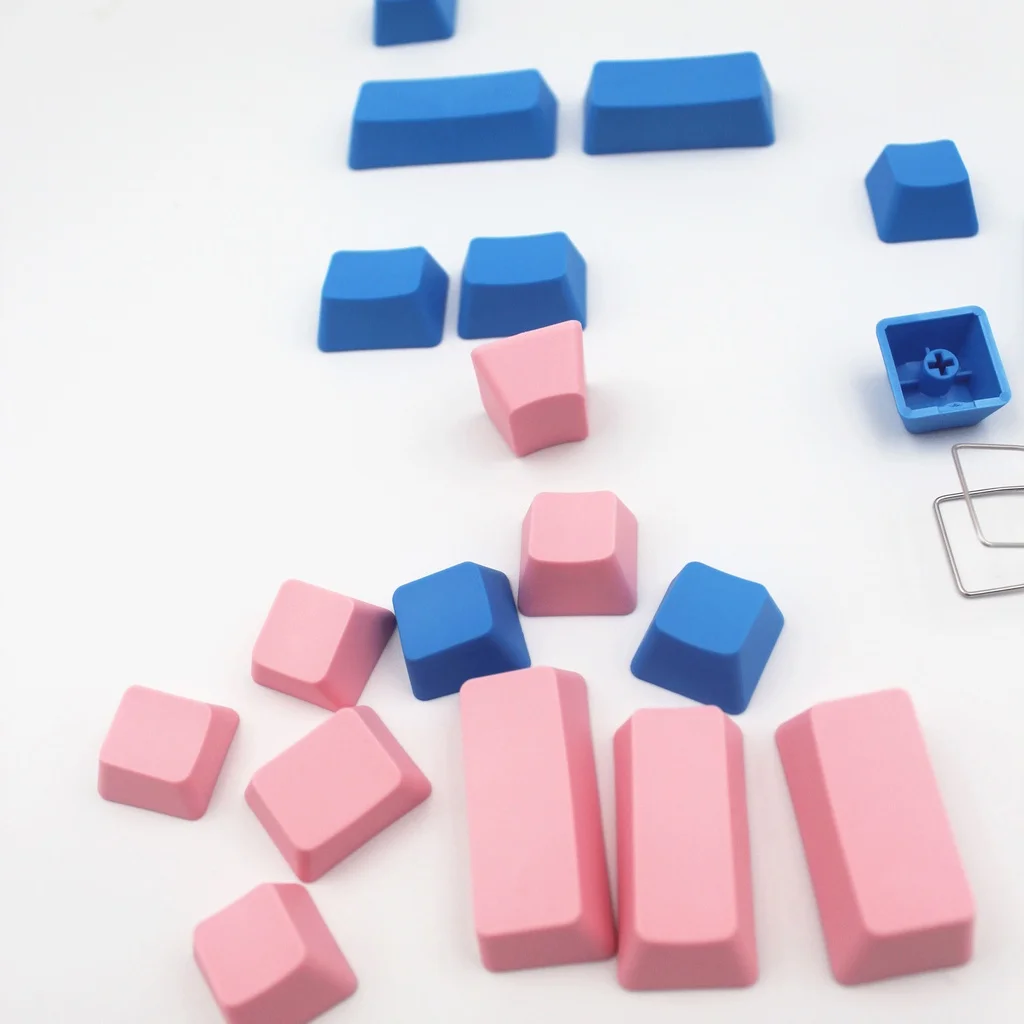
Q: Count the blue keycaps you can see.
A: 9